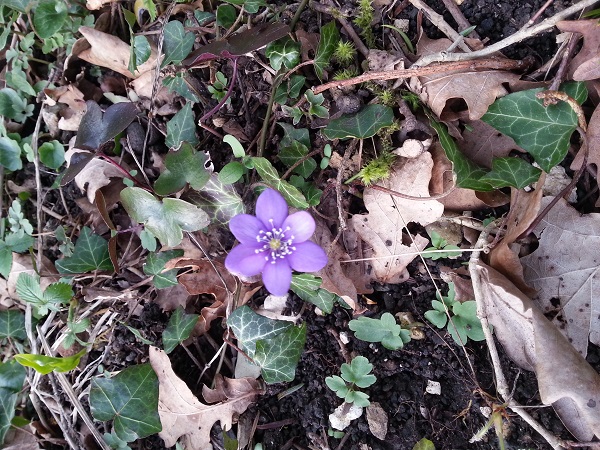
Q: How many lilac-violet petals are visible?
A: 6